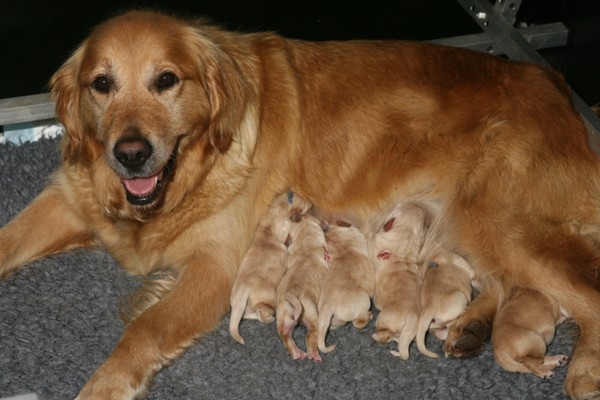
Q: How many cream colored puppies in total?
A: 6